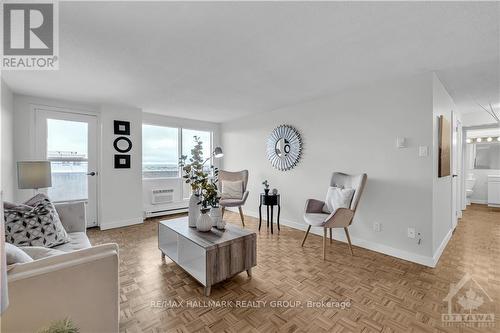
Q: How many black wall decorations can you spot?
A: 3